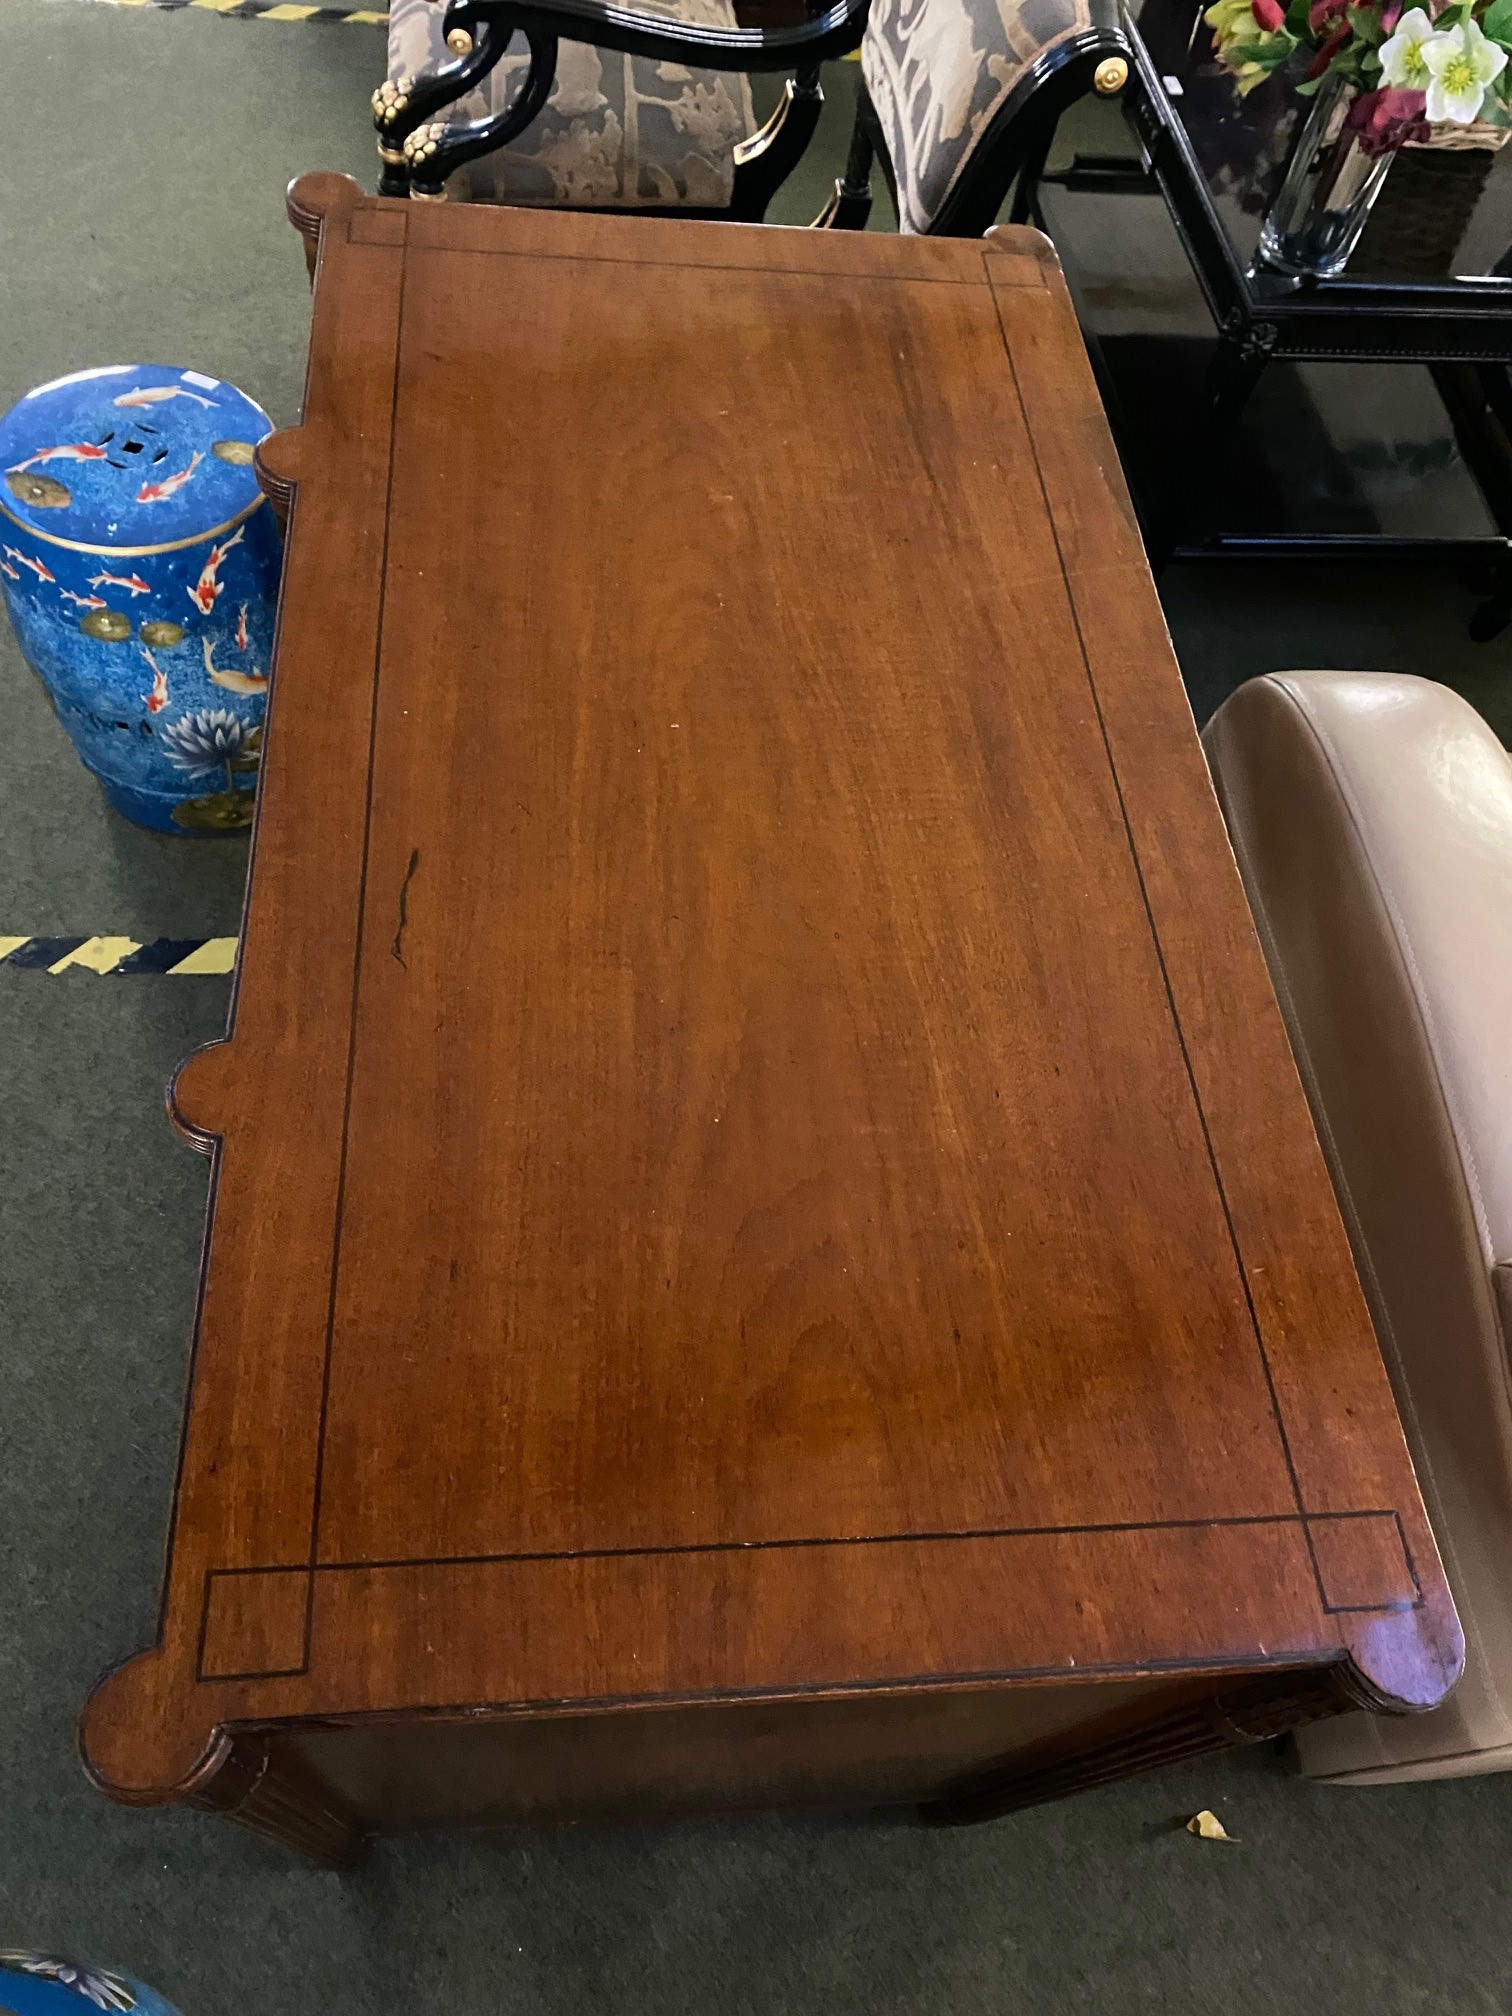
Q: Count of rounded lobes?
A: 6